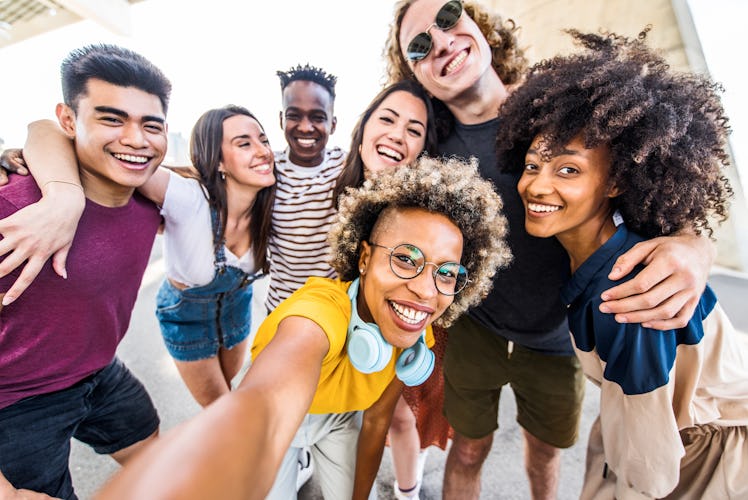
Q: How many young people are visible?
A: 7